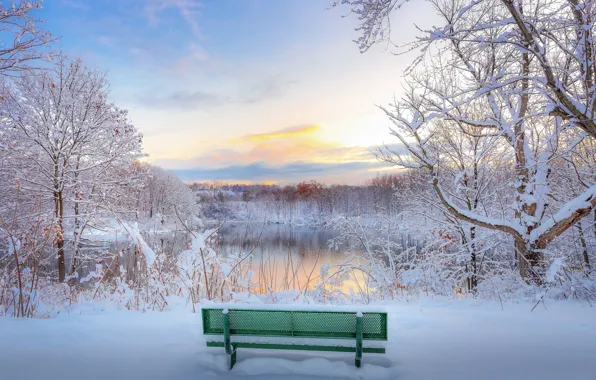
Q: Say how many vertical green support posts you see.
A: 2